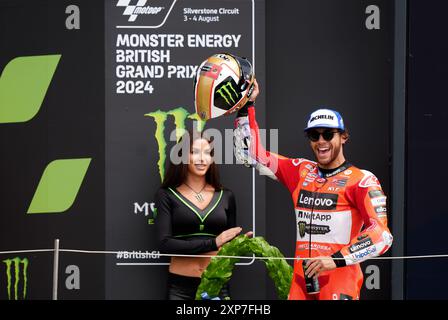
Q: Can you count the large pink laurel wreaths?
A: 0